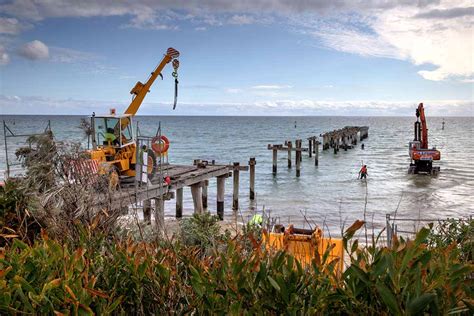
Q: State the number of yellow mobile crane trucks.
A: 1